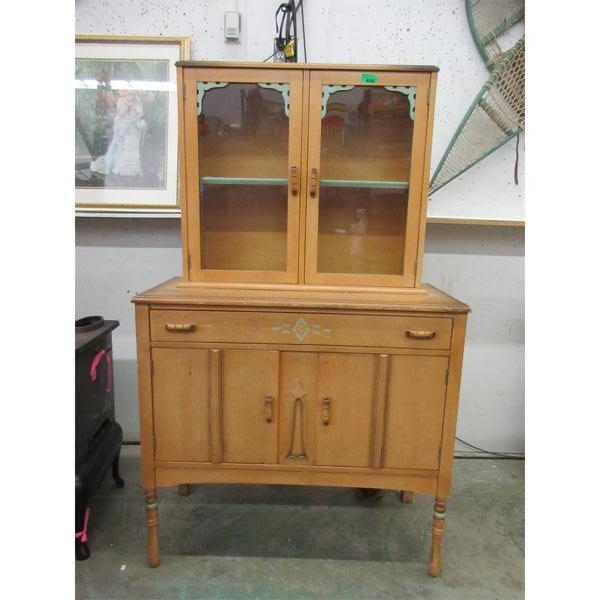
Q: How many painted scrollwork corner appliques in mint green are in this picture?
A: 4